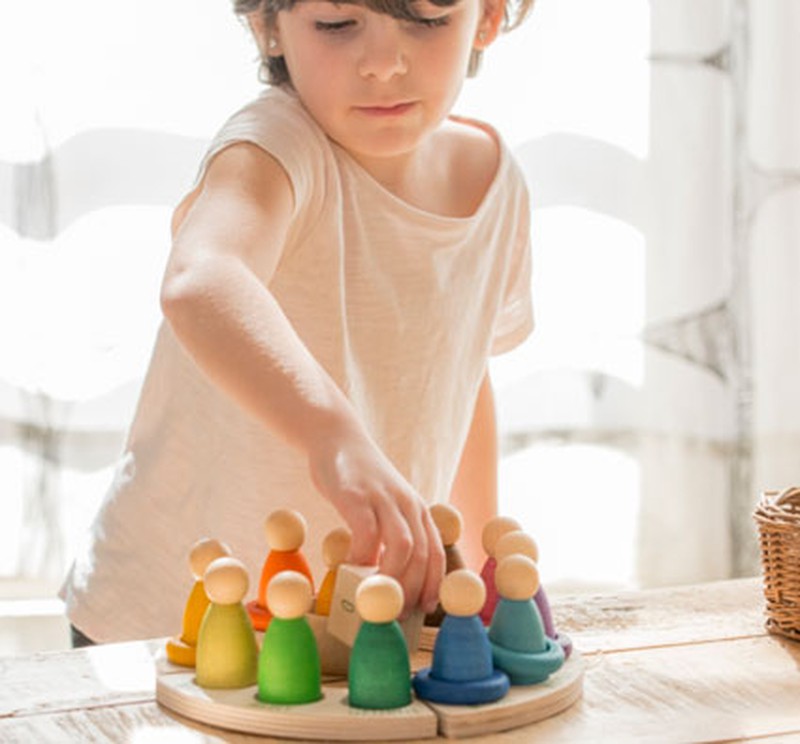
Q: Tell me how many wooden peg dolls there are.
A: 11